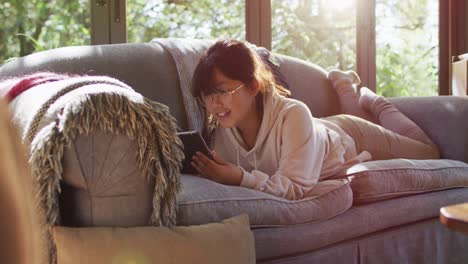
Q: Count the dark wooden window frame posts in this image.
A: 4